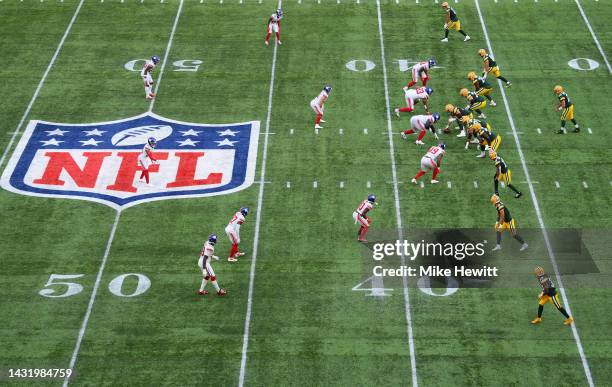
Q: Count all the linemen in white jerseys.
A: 4